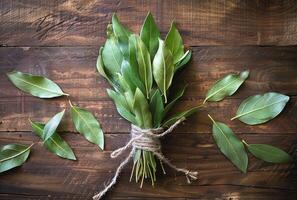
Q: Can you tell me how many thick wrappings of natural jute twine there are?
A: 1